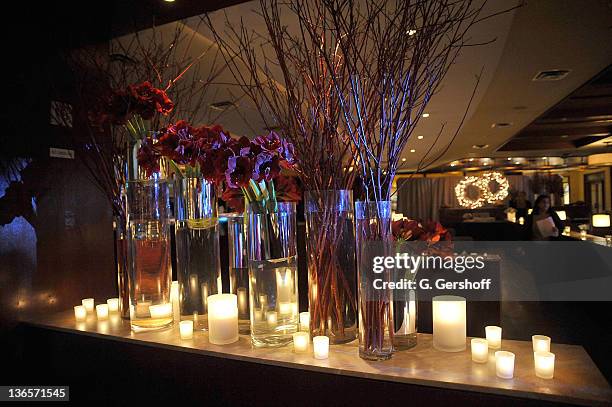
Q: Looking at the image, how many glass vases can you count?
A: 8